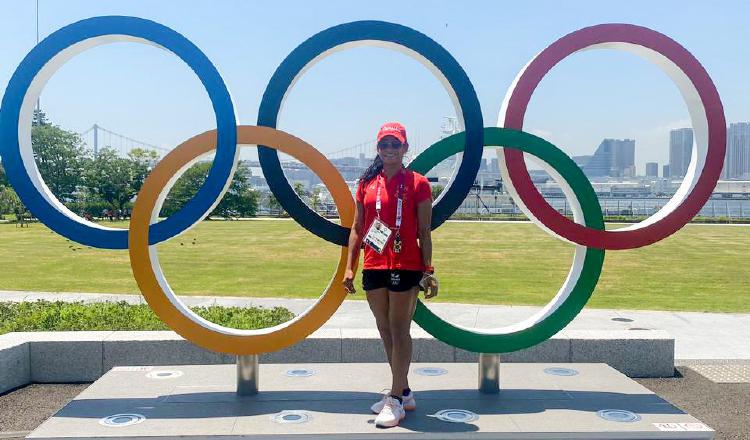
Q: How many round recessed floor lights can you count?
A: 8